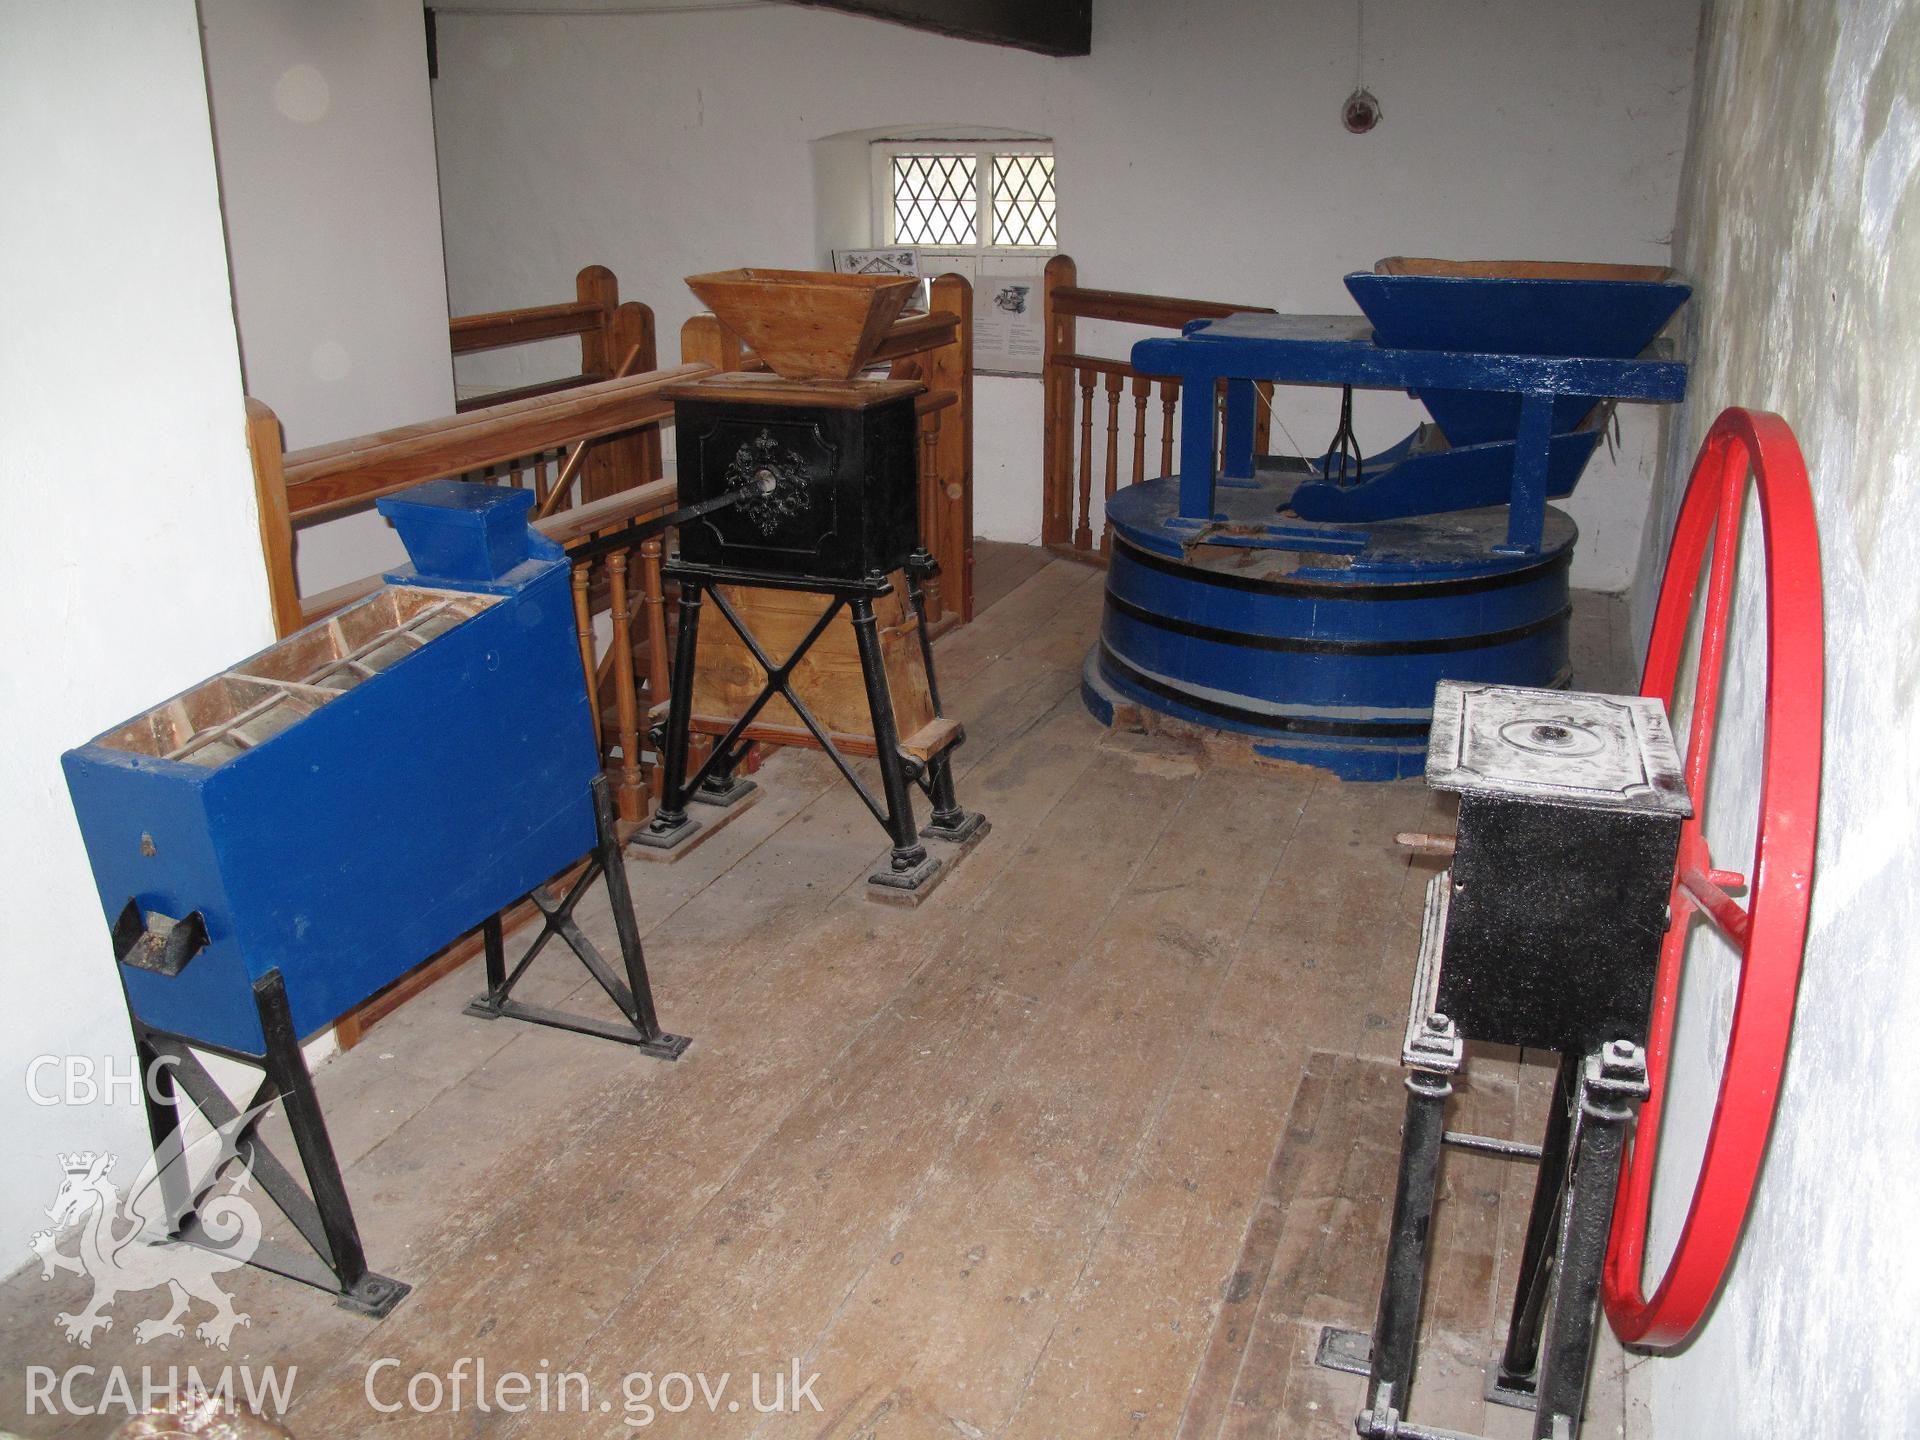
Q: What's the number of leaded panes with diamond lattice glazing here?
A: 2